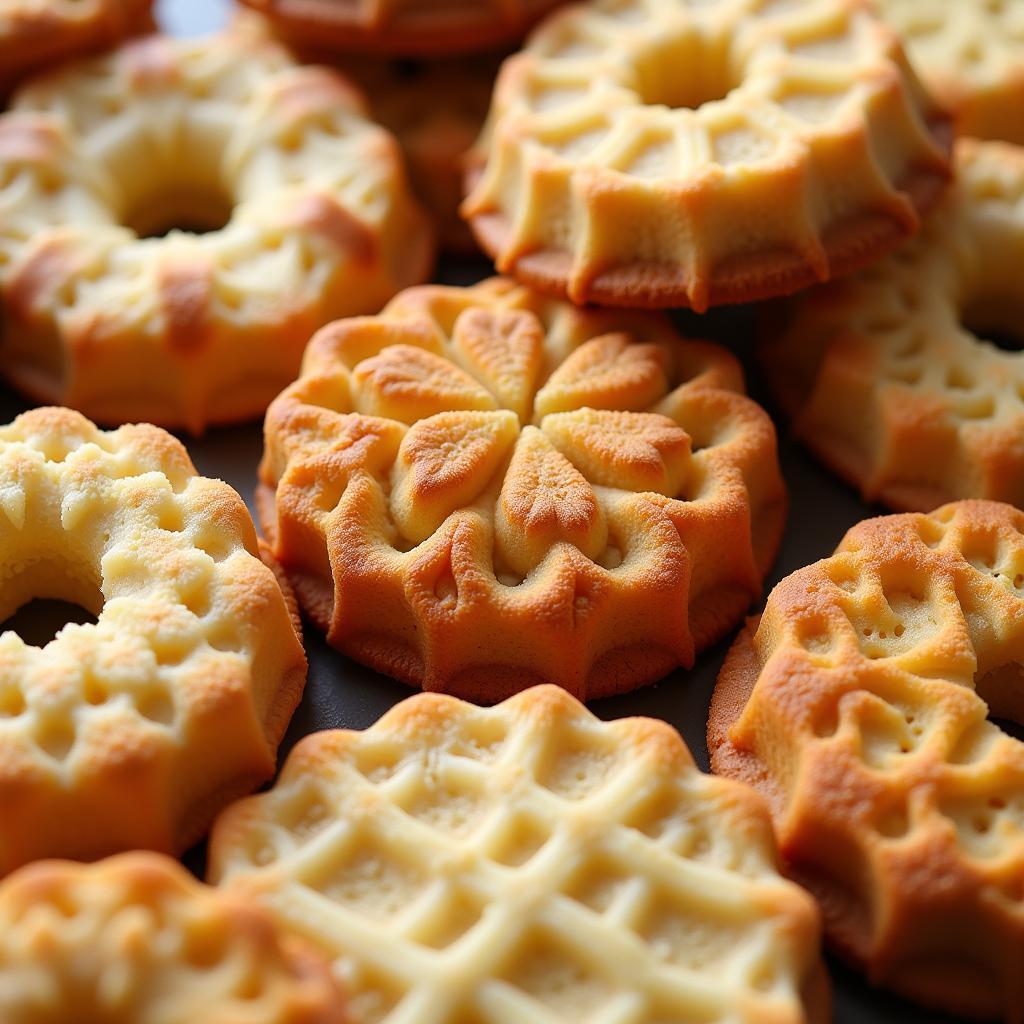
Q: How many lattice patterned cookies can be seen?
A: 1